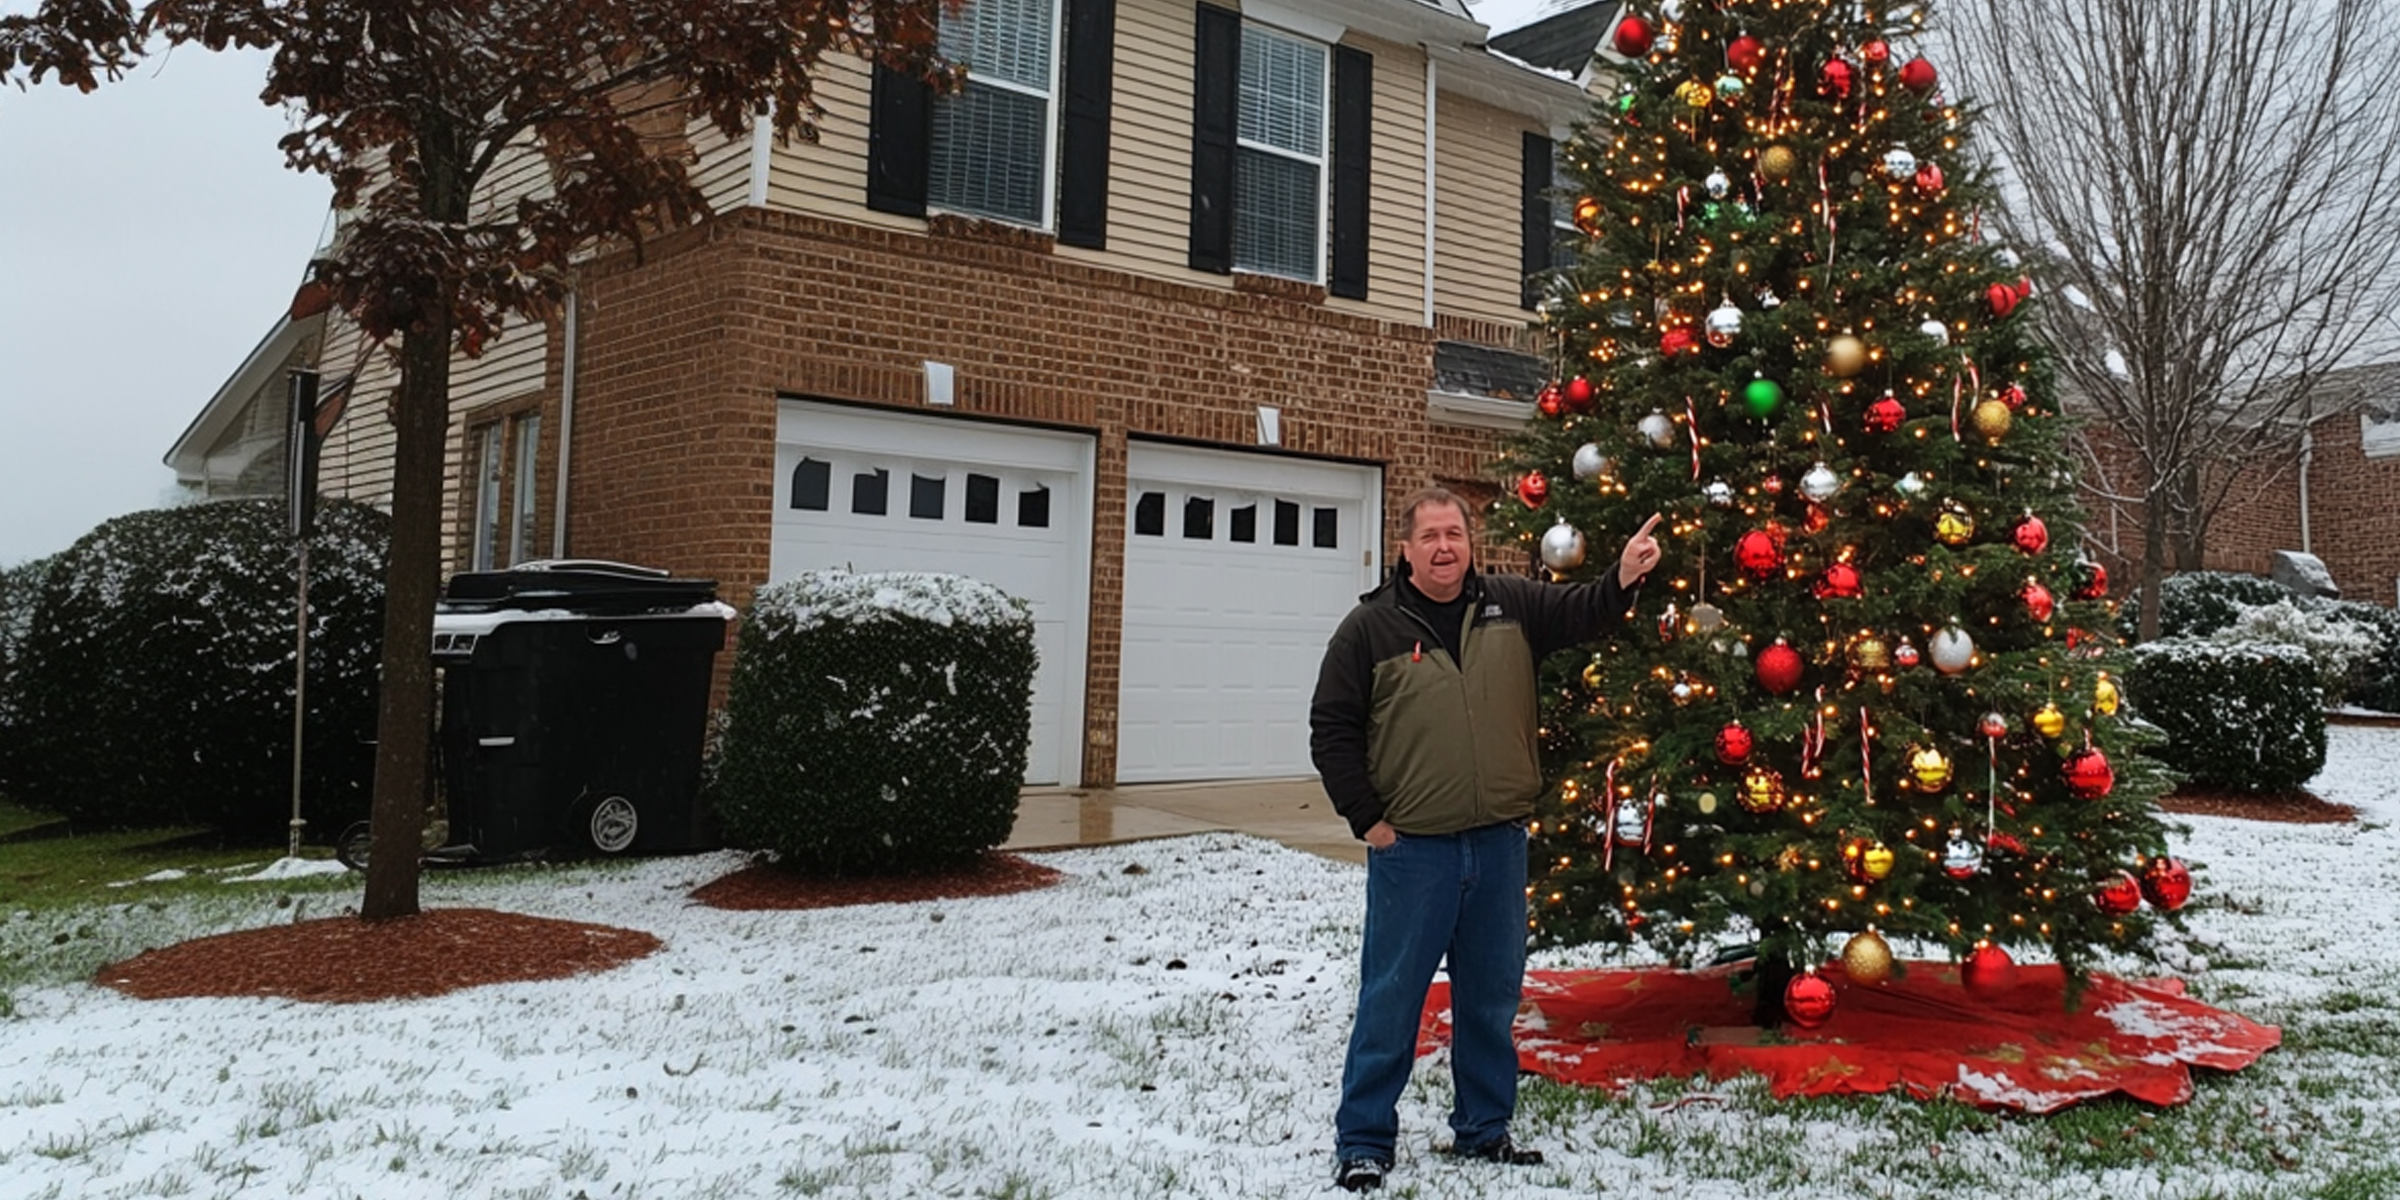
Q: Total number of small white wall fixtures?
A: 2